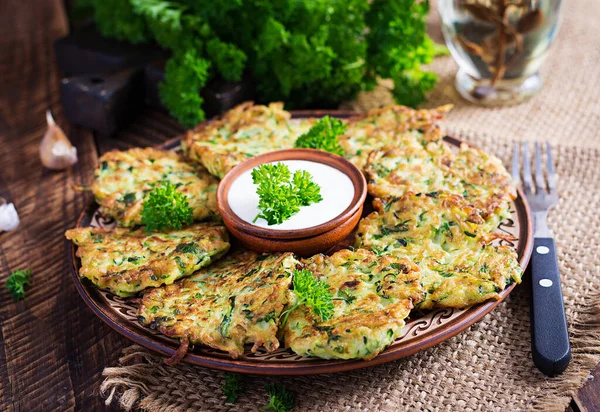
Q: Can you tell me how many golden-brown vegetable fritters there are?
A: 8